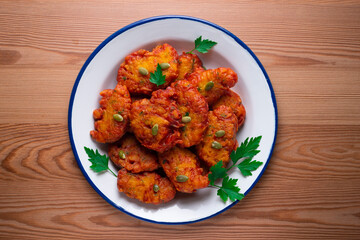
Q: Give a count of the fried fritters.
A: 11